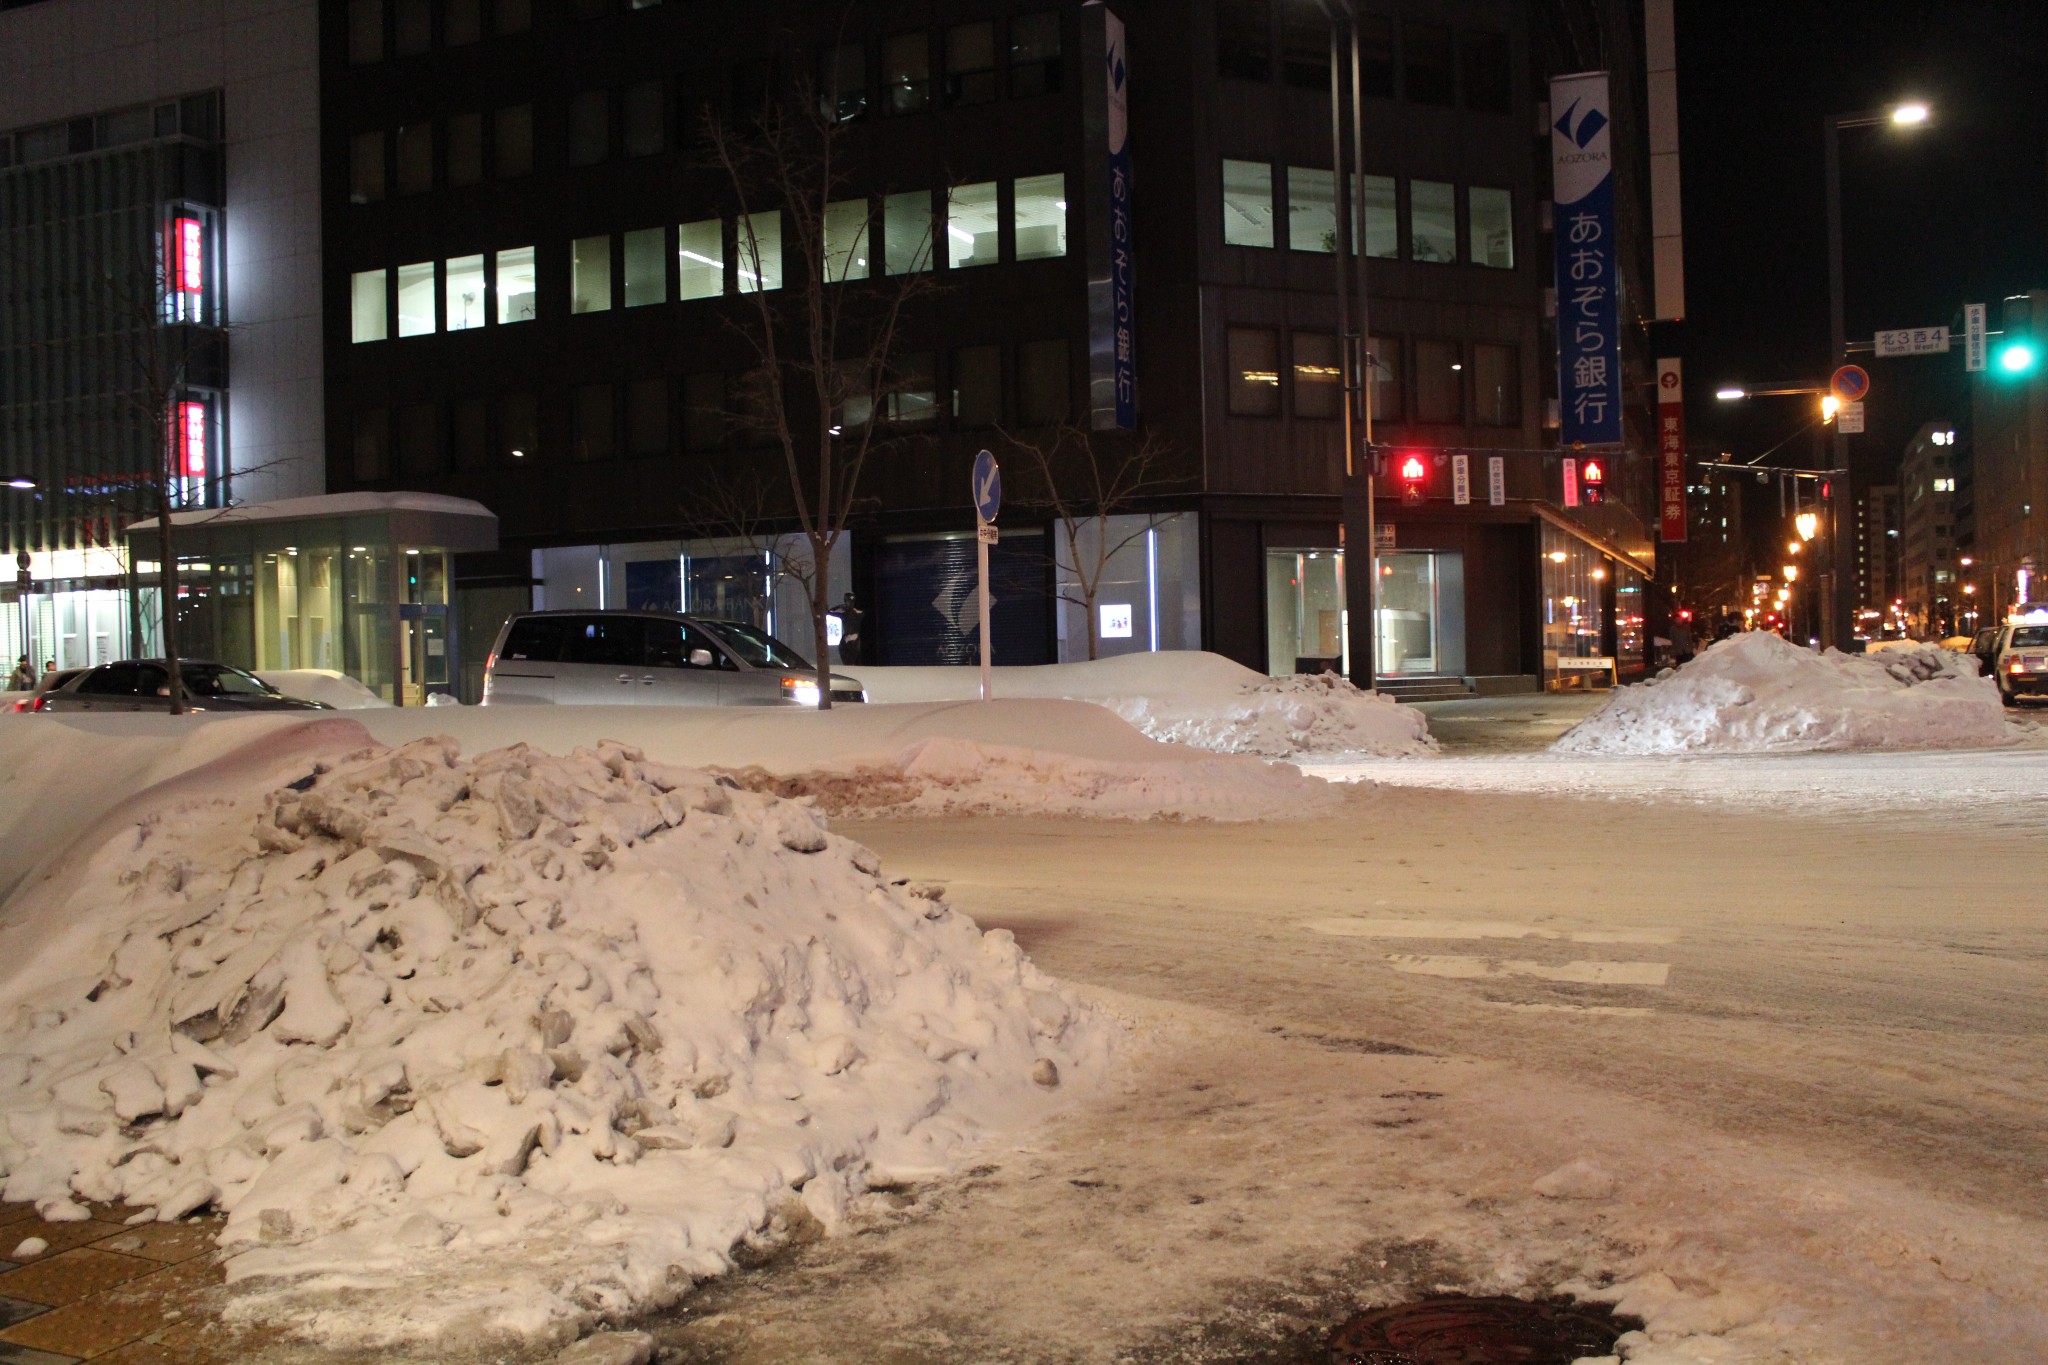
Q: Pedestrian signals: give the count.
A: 2